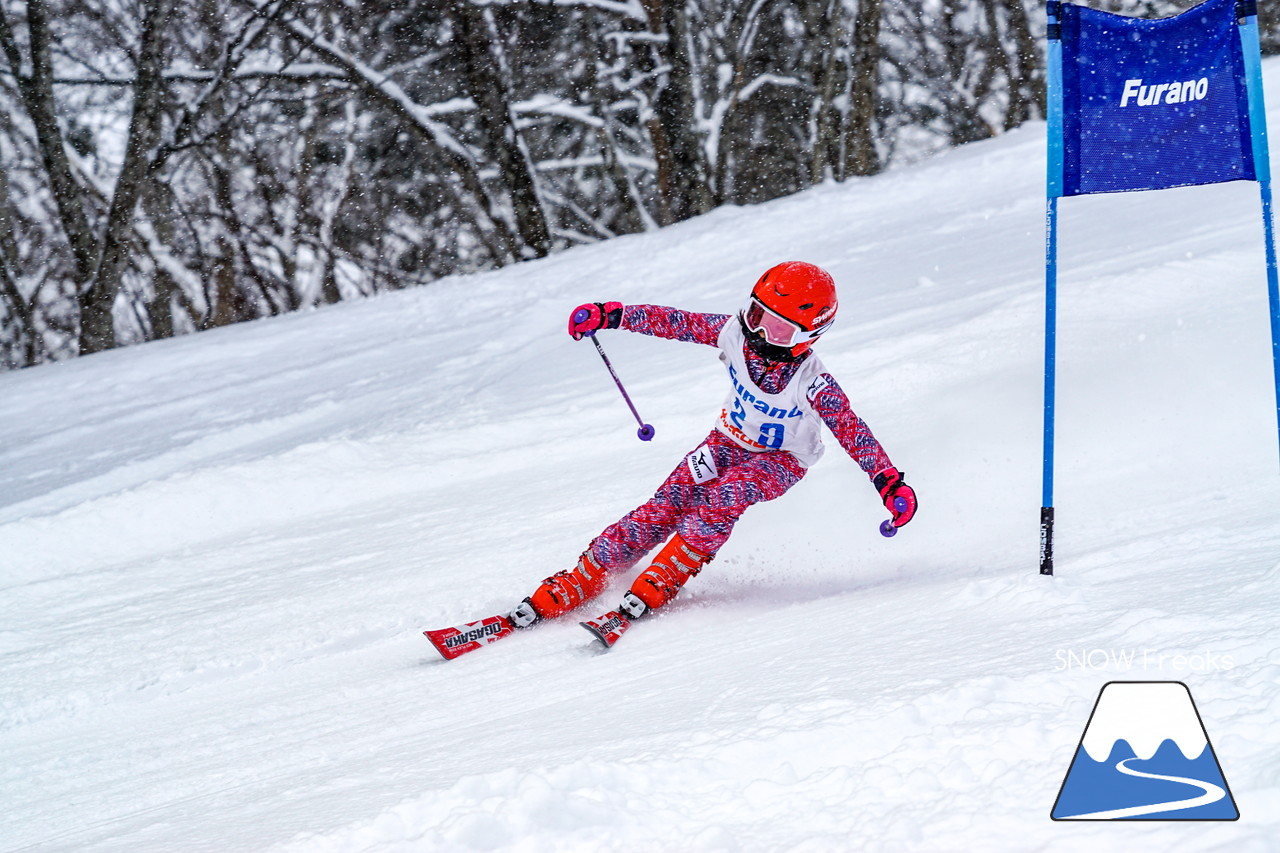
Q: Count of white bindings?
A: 2